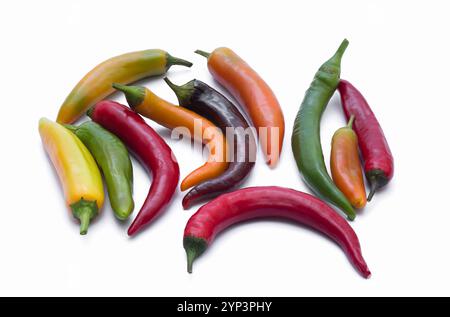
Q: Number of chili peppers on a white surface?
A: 11